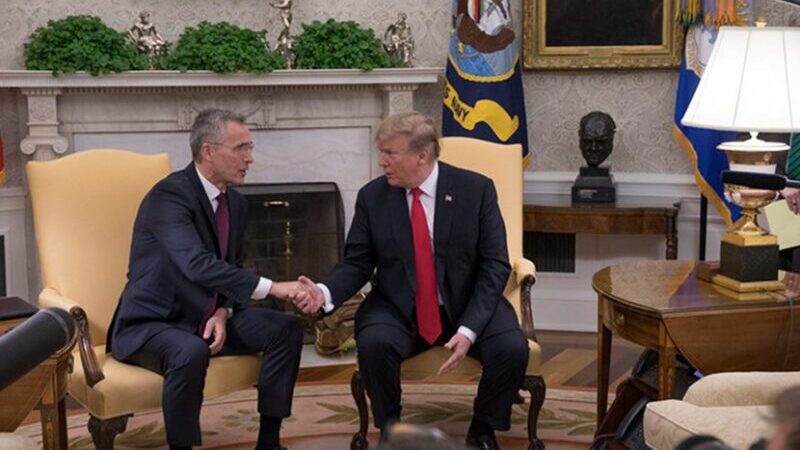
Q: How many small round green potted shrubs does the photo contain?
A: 3